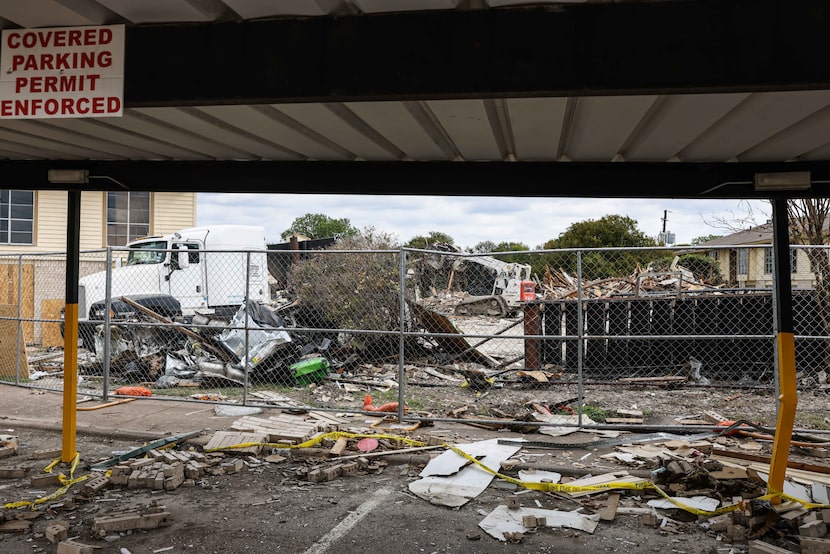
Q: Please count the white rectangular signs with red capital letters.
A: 1